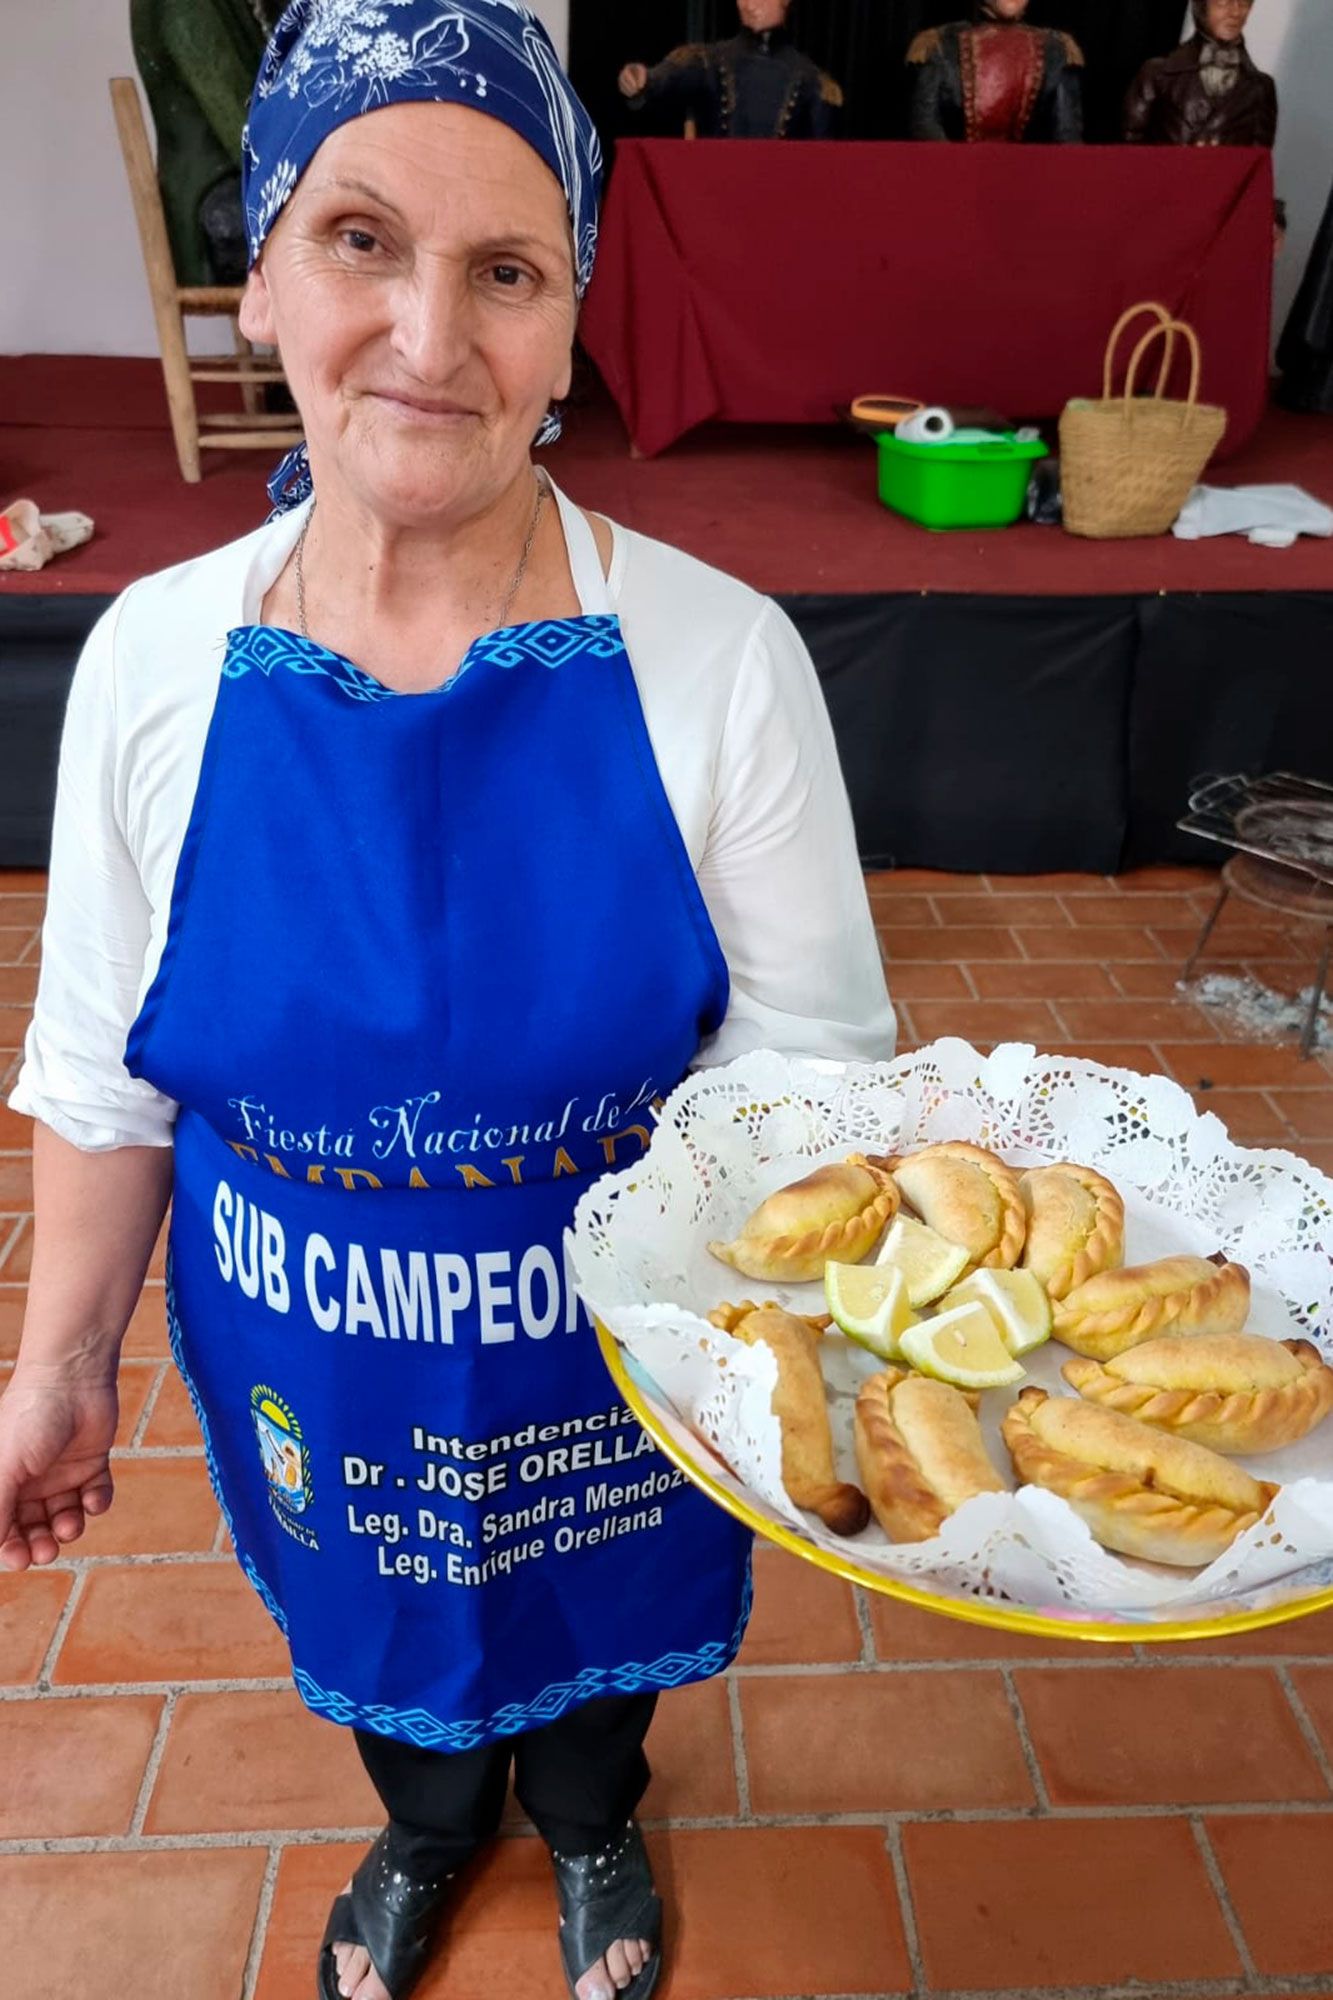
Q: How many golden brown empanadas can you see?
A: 8